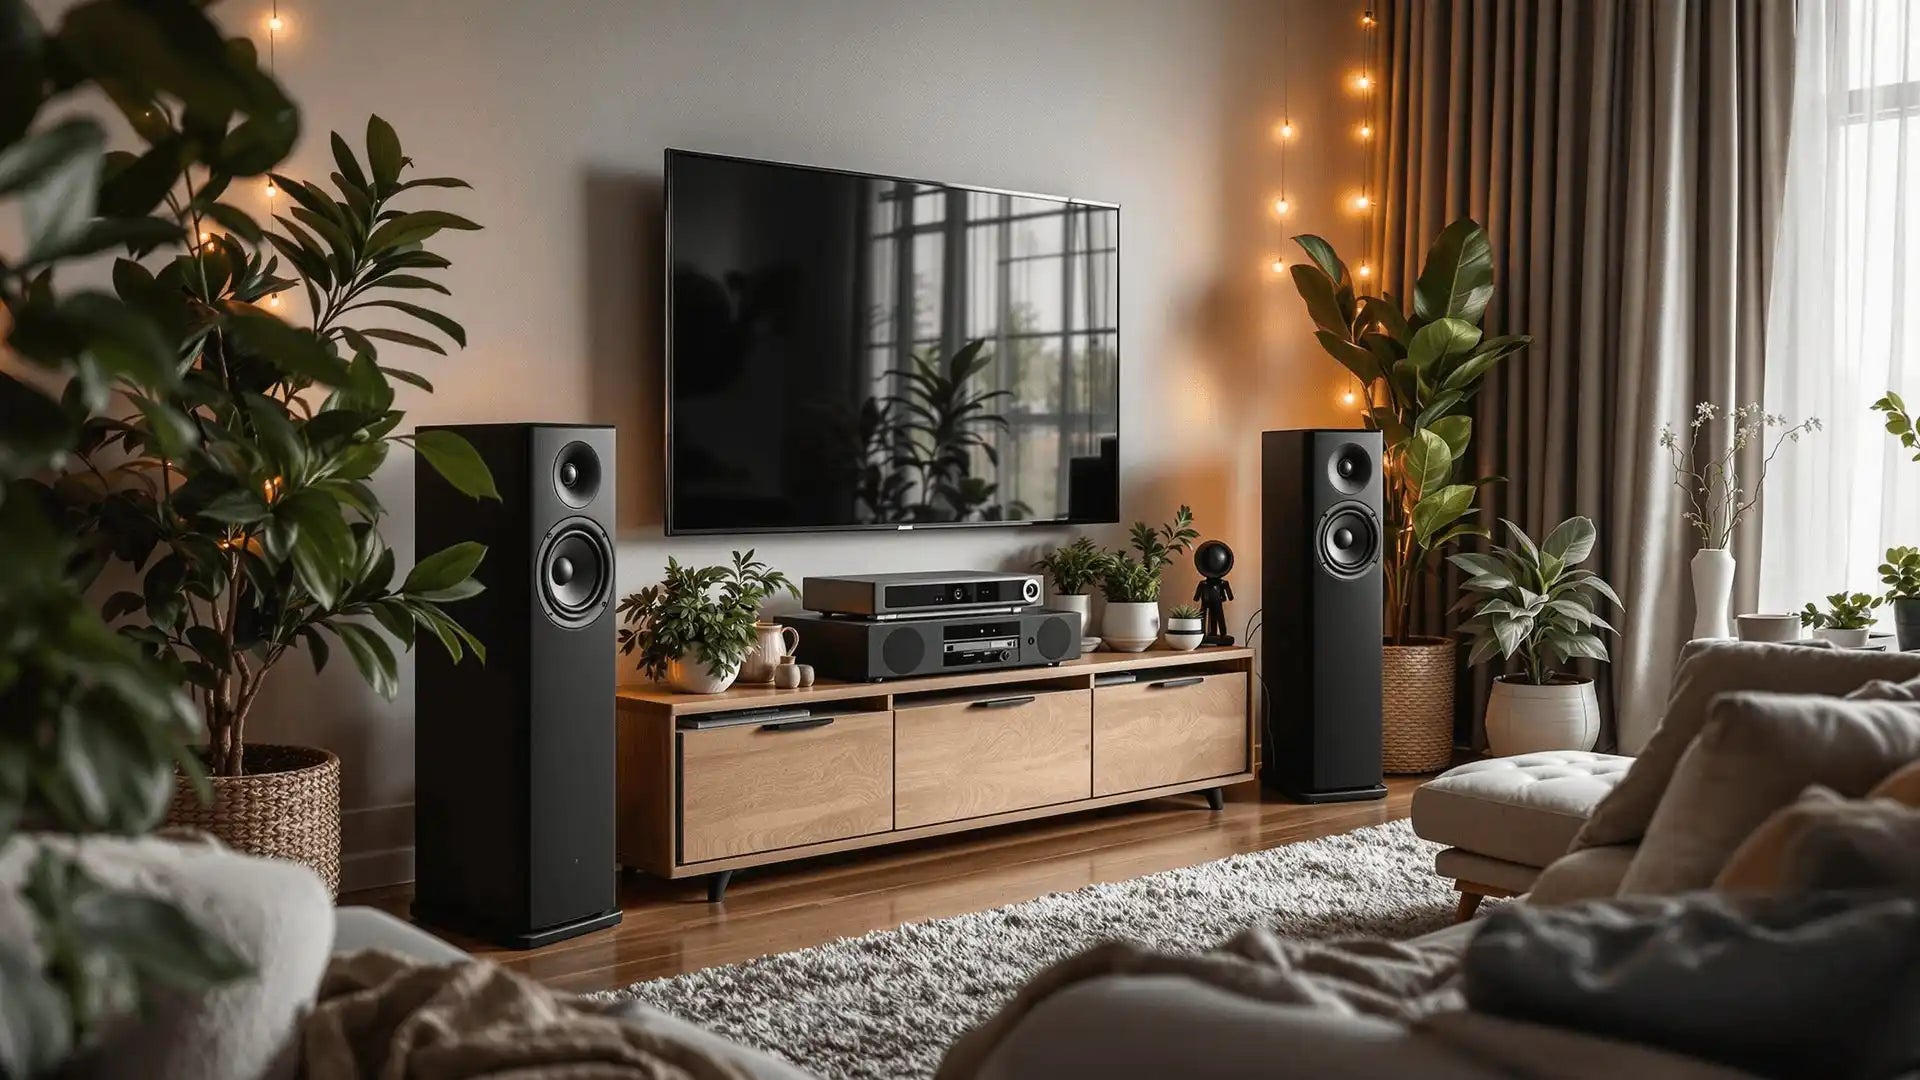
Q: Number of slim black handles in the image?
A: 3